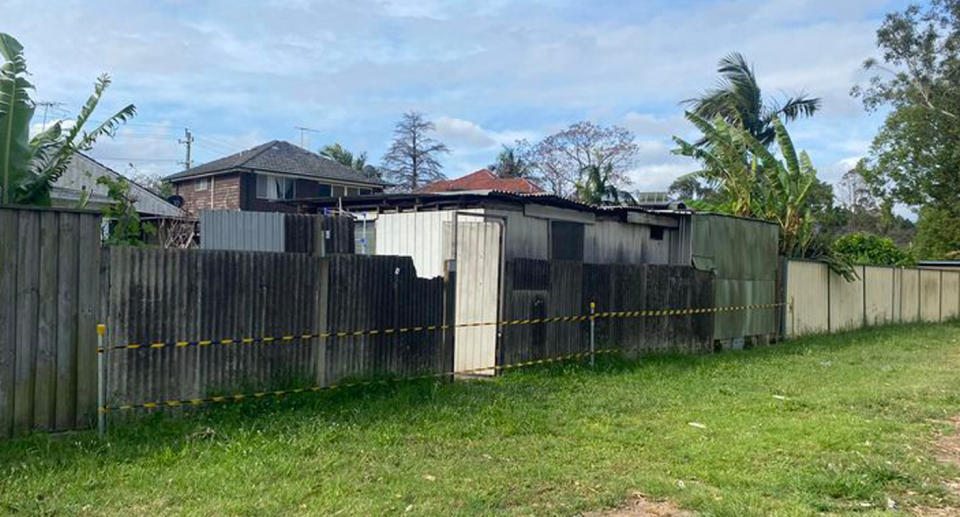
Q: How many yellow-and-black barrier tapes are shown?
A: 2